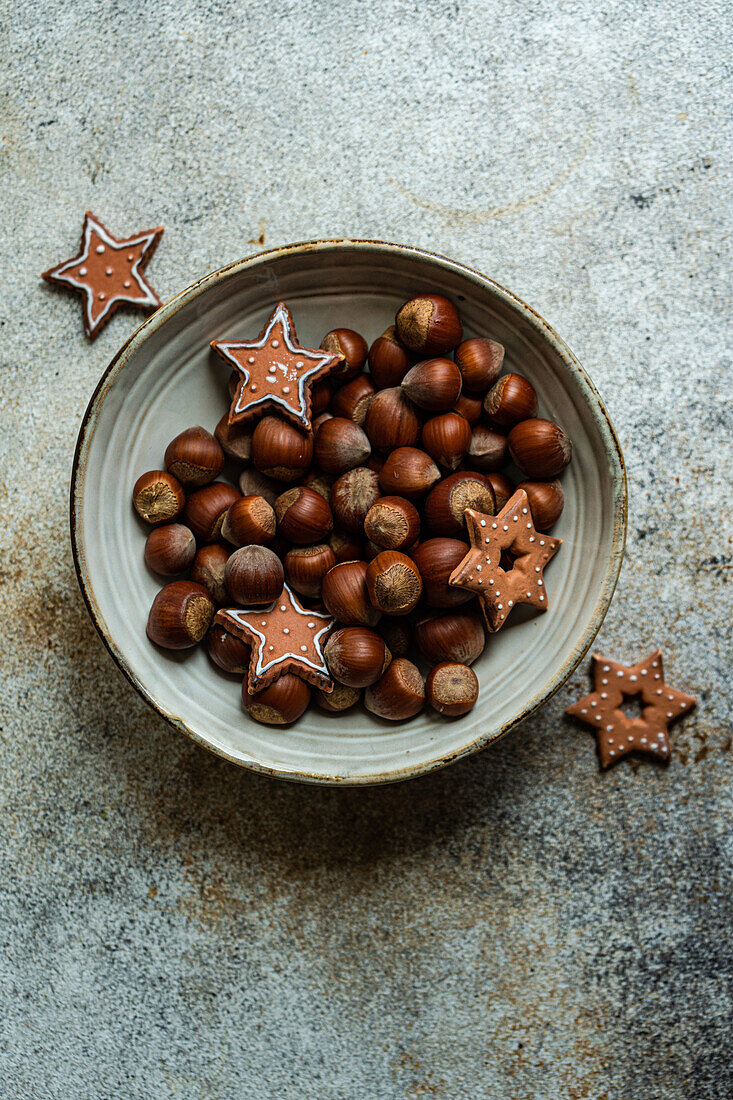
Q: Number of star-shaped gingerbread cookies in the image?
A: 5